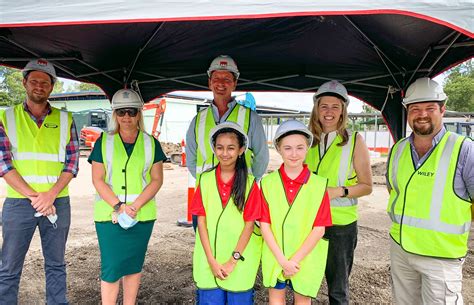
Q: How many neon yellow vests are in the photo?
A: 7